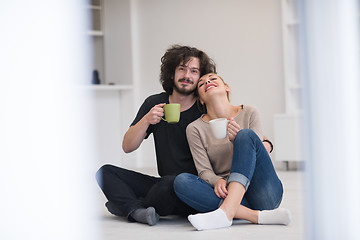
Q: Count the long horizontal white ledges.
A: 1